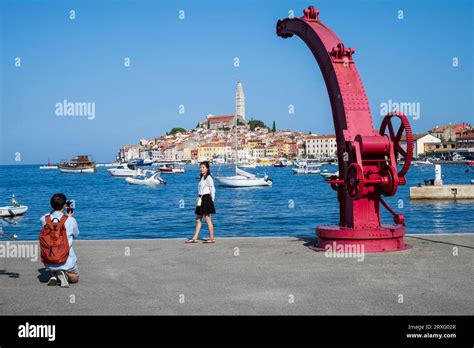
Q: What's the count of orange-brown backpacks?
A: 1